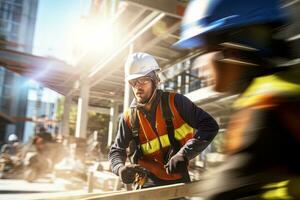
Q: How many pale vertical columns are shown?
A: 4